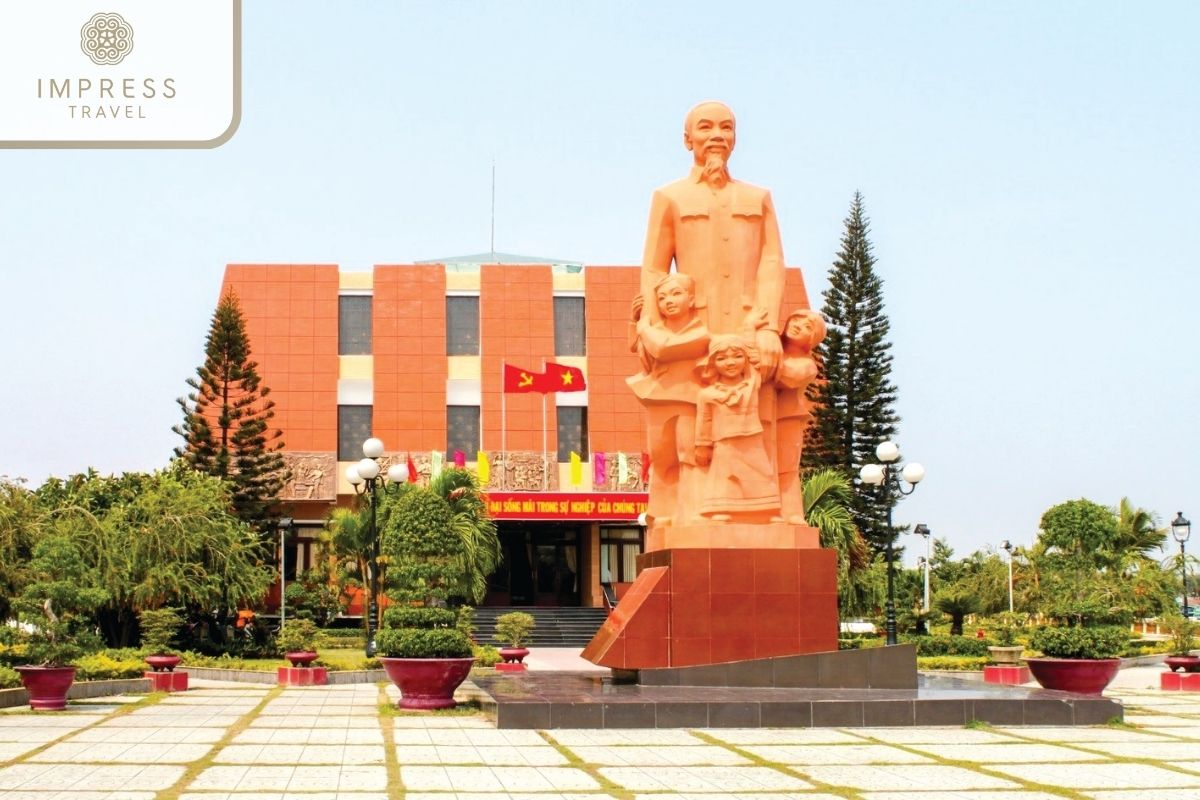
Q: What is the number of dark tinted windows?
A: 6